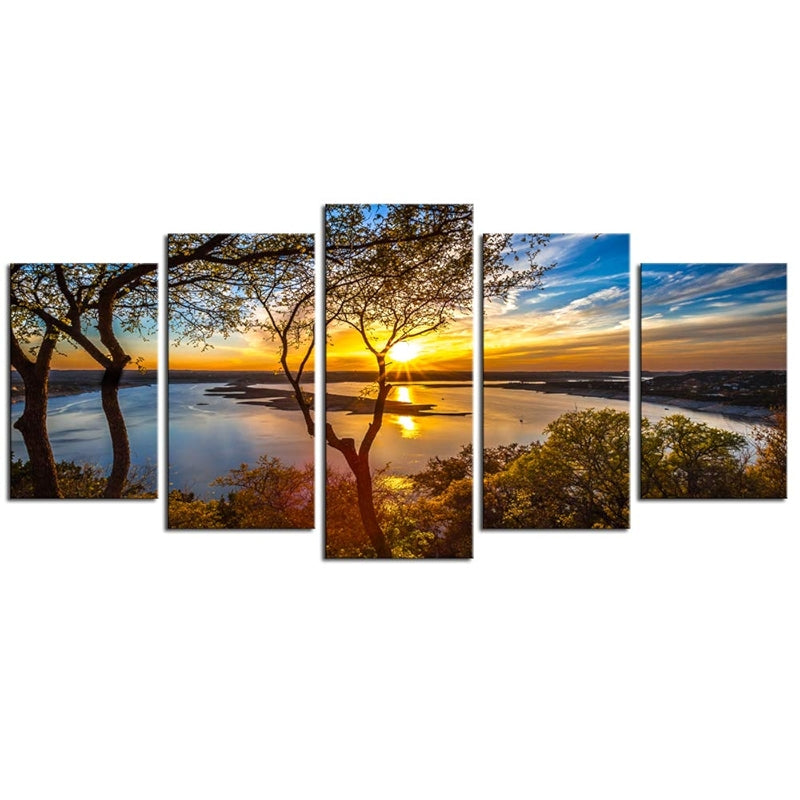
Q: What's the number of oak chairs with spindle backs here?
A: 0